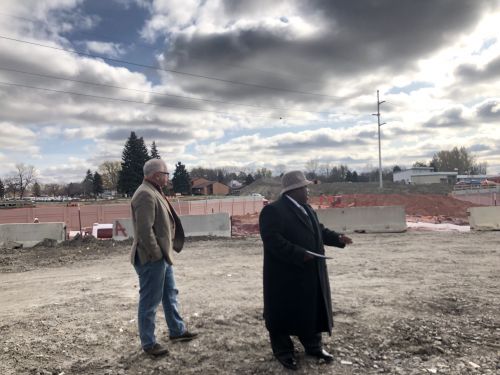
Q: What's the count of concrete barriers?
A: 4